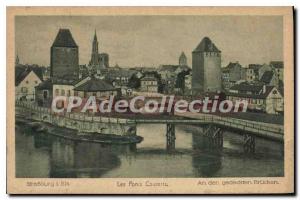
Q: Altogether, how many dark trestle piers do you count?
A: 3